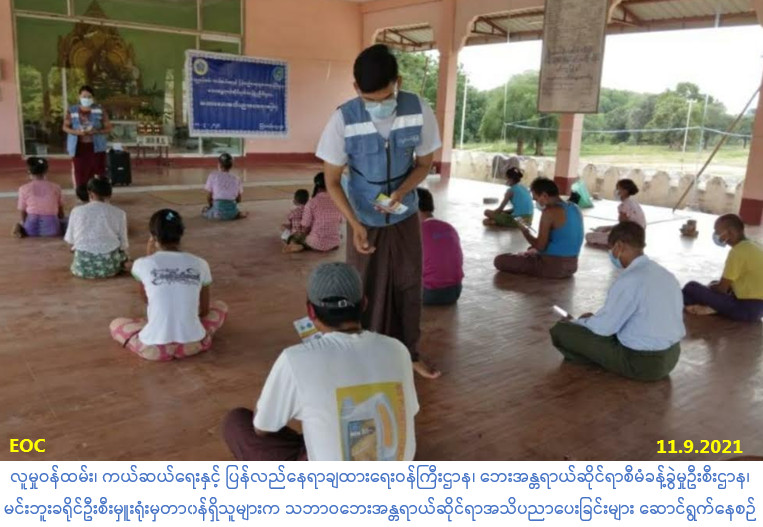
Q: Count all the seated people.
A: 14